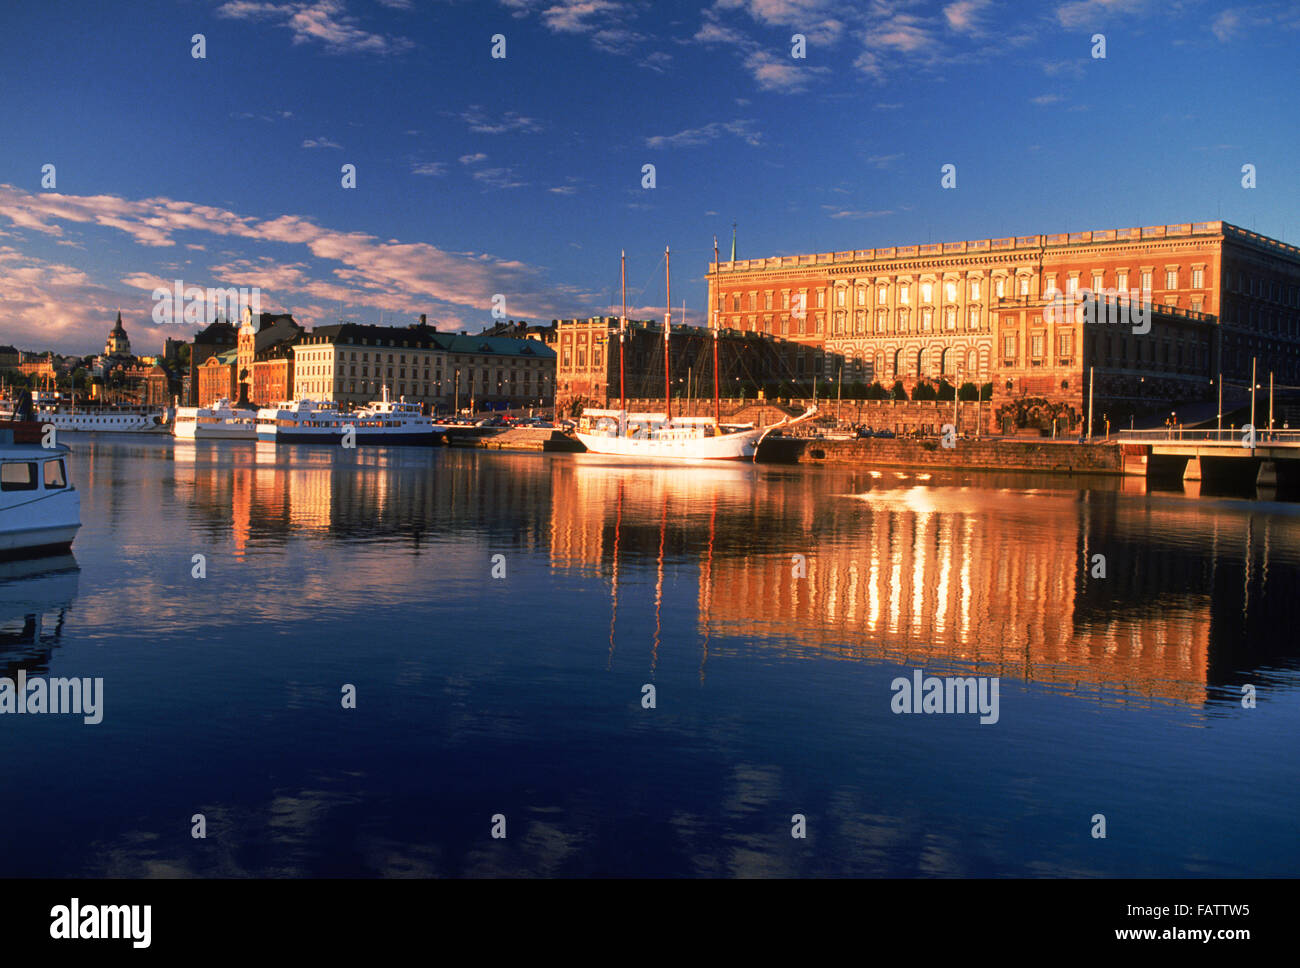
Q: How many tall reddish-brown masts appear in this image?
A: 3